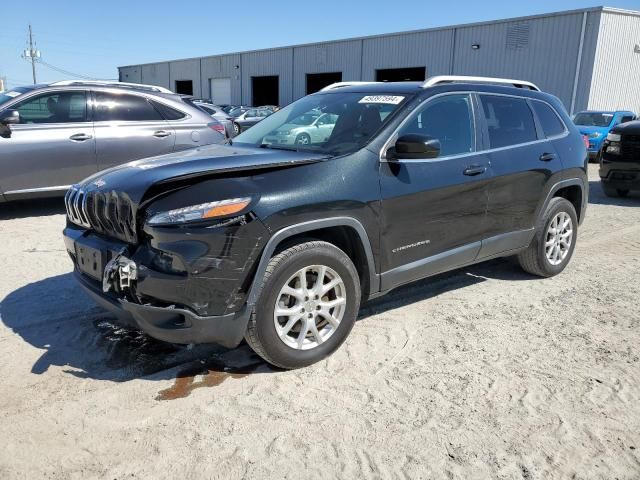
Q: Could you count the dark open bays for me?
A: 4